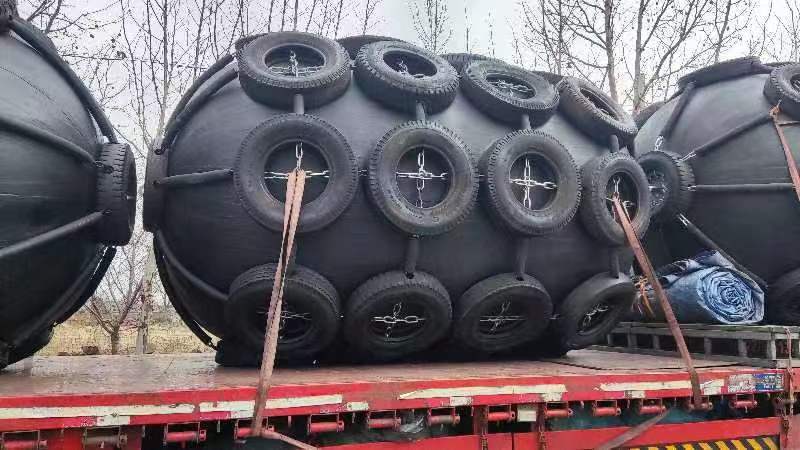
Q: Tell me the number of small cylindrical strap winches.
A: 13